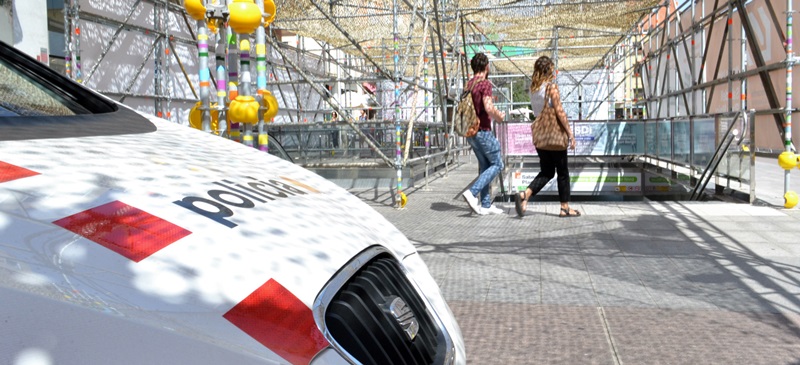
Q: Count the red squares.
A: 3